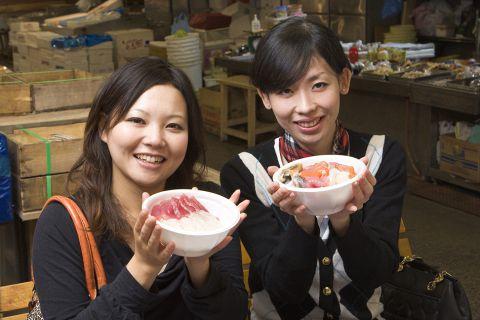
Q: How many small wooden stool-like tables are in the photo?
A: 1